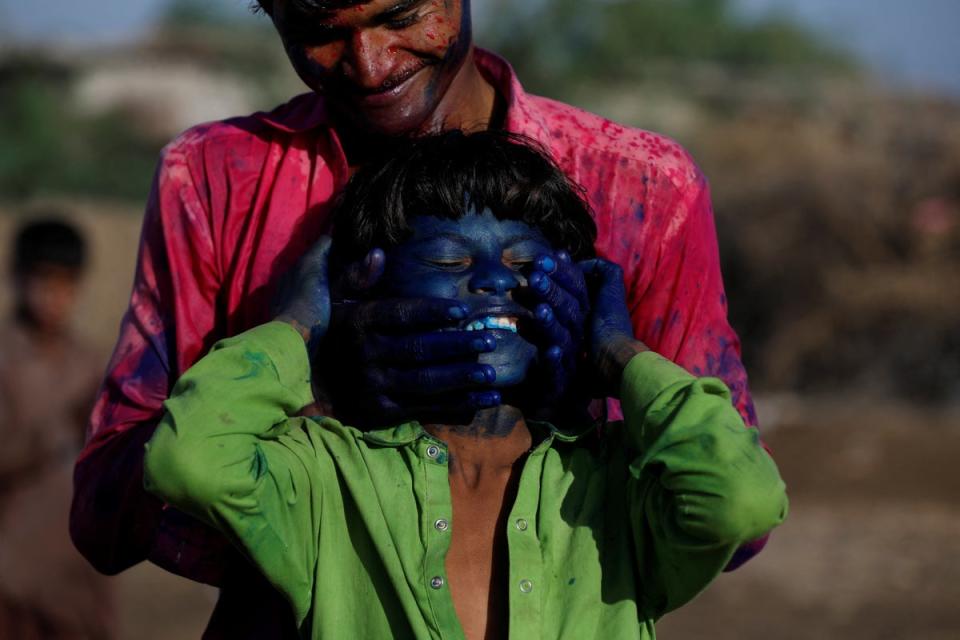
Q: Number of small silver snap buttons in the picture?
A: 5